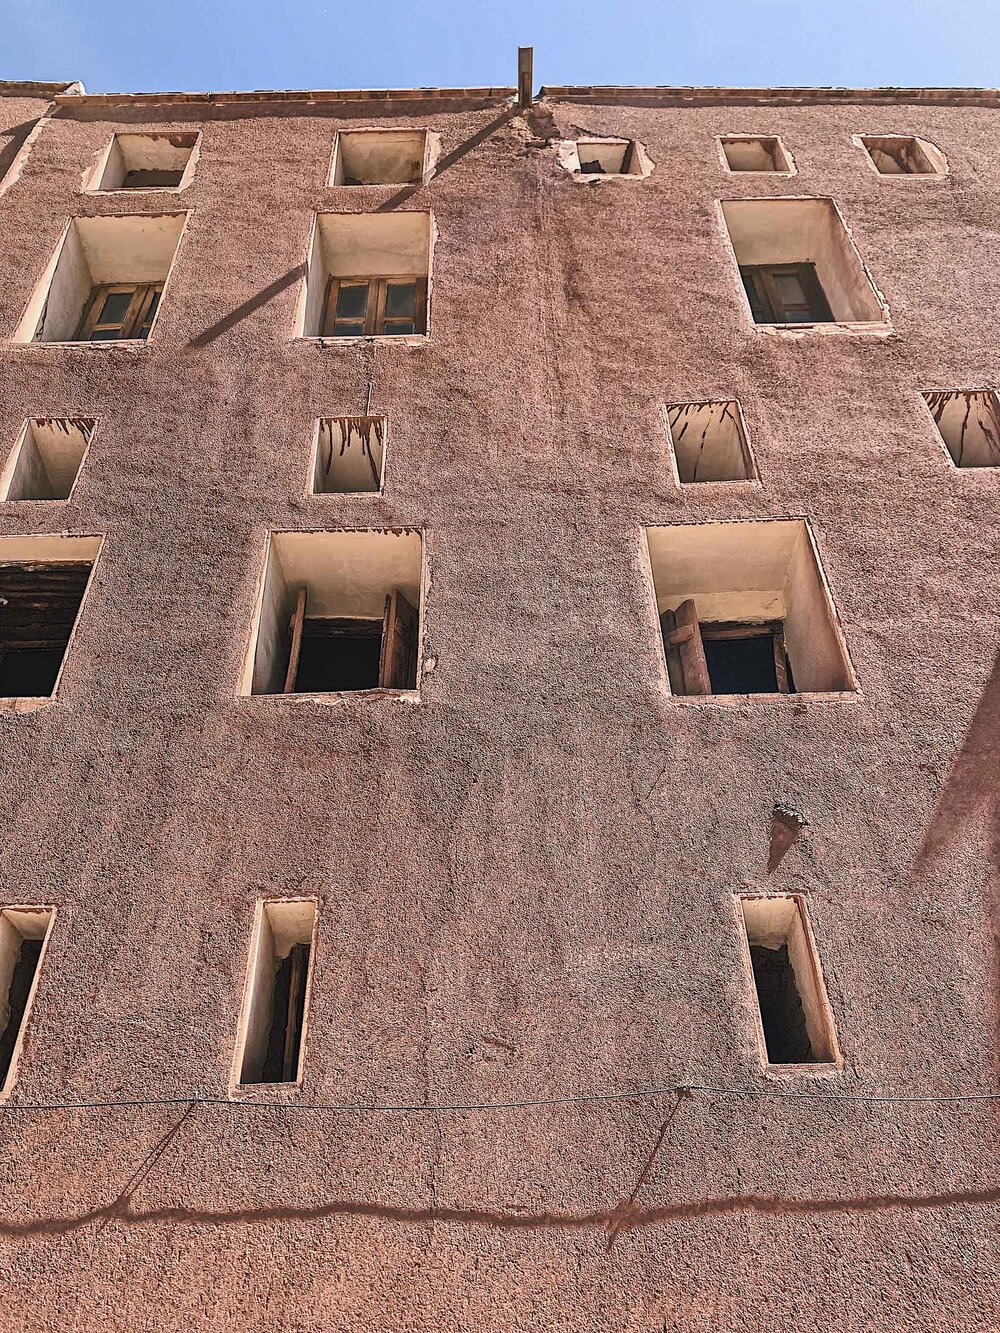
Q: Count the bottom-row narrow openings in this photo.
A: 3